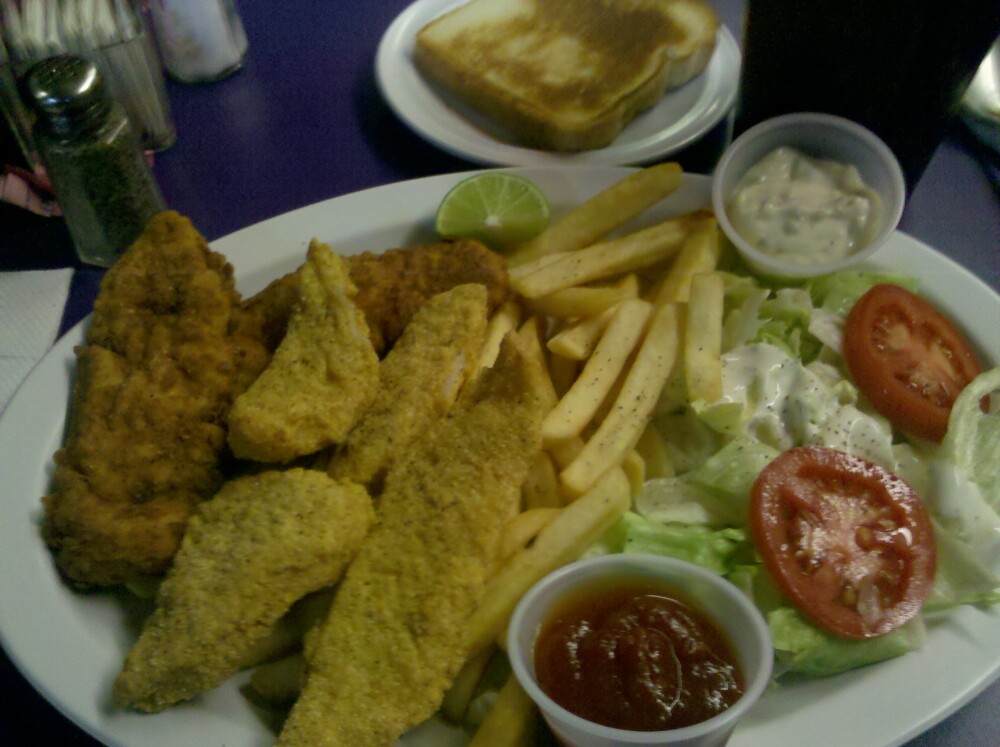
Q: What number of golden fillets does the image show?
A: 4